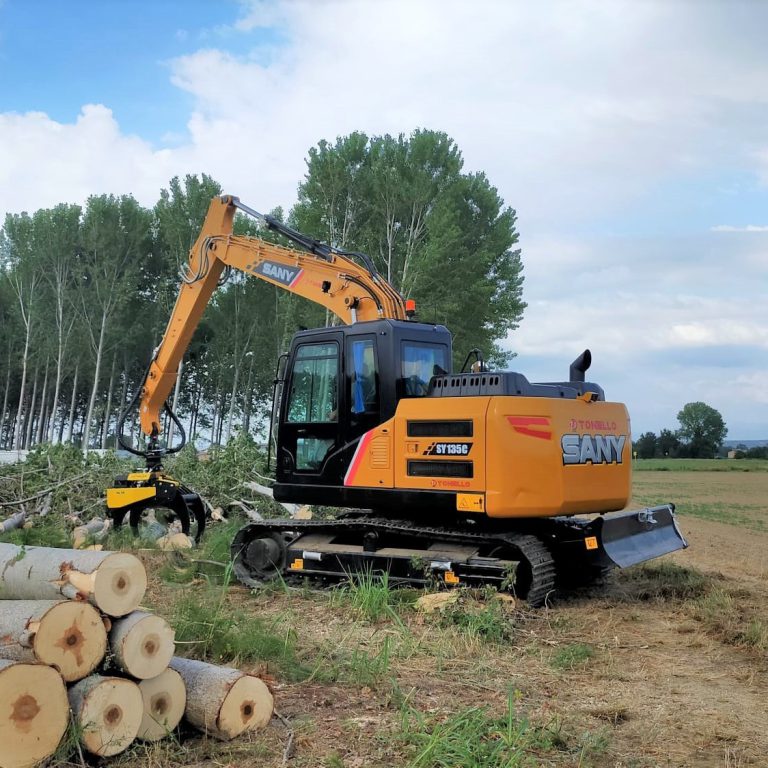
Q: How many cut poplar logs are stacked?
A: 7